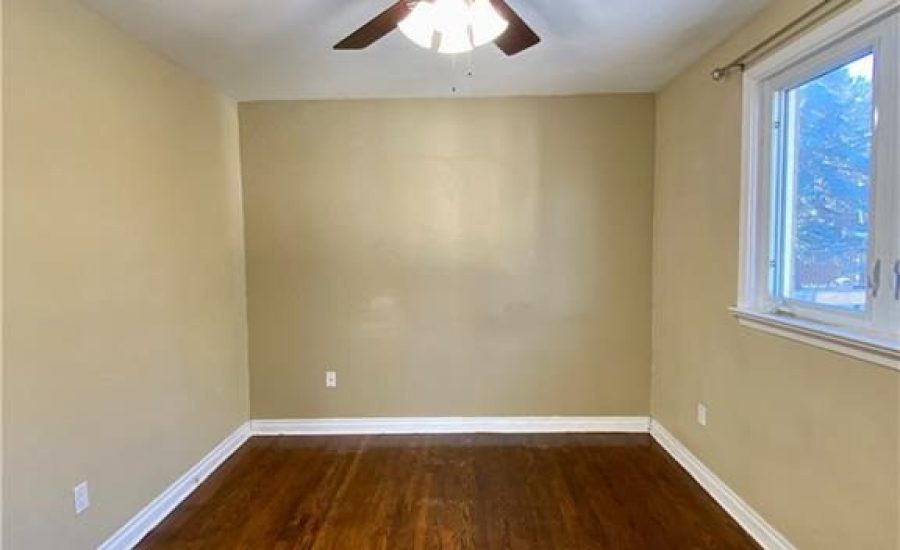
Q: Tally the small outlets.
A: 3